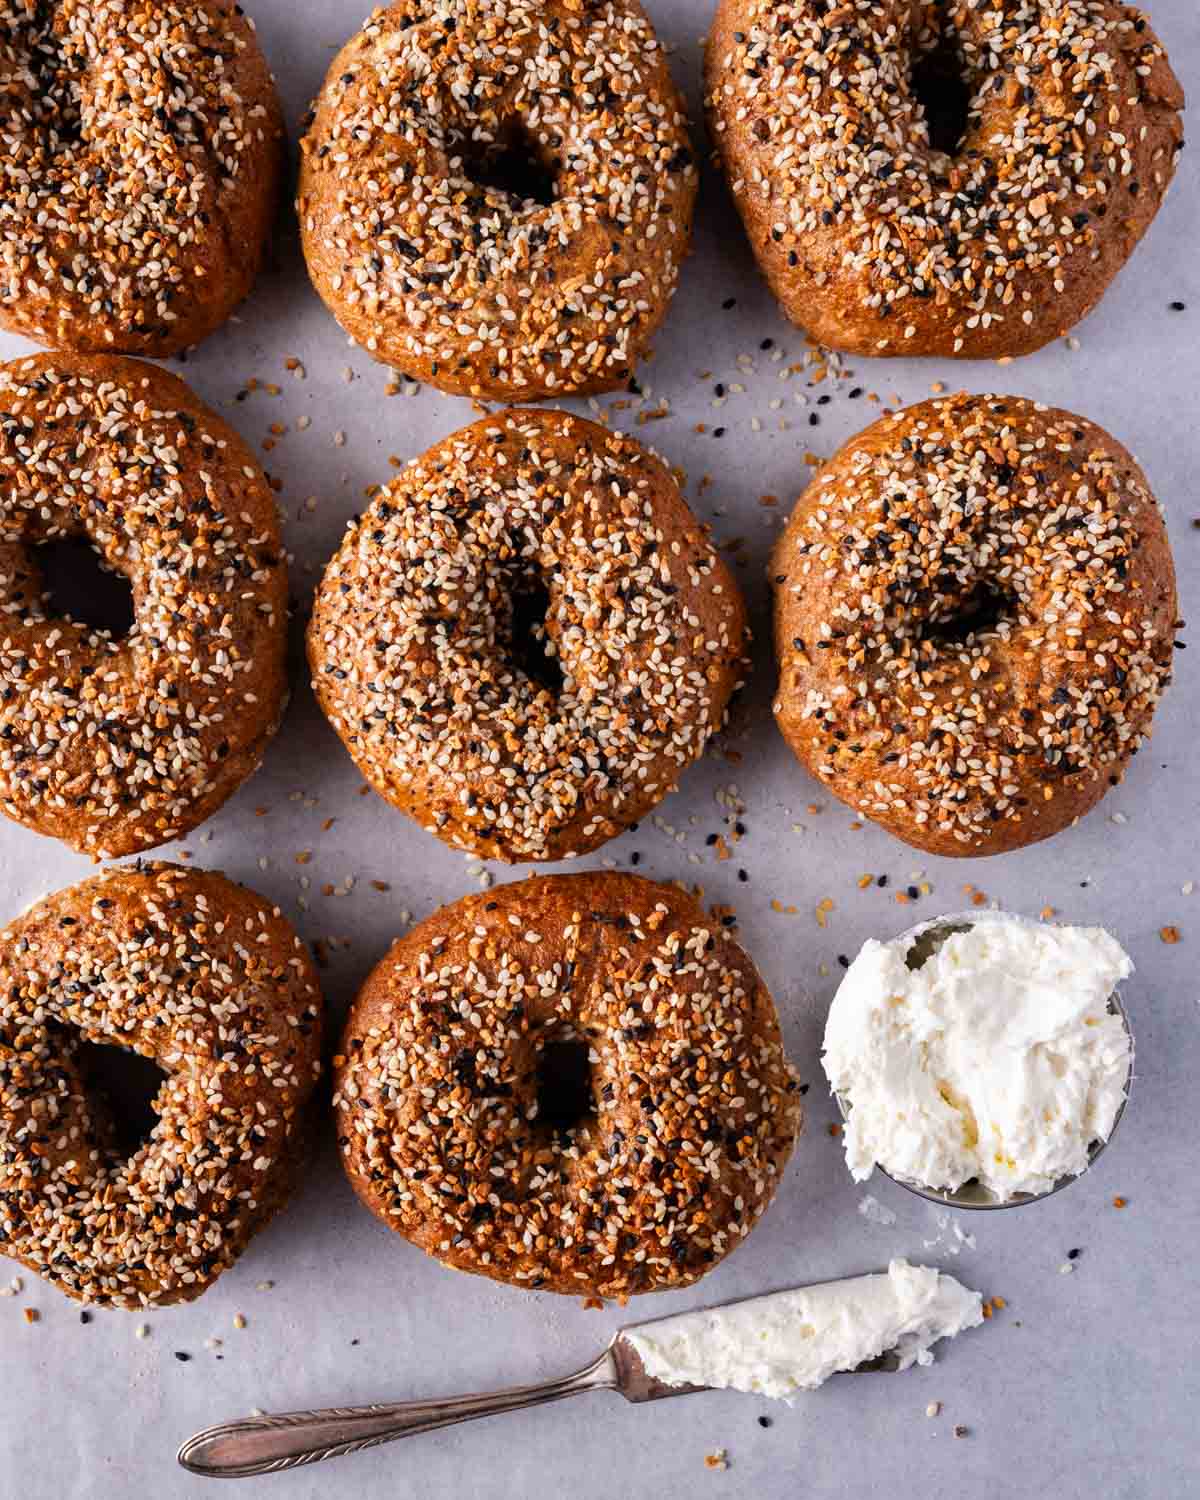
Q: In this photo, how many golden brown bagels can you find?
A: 8